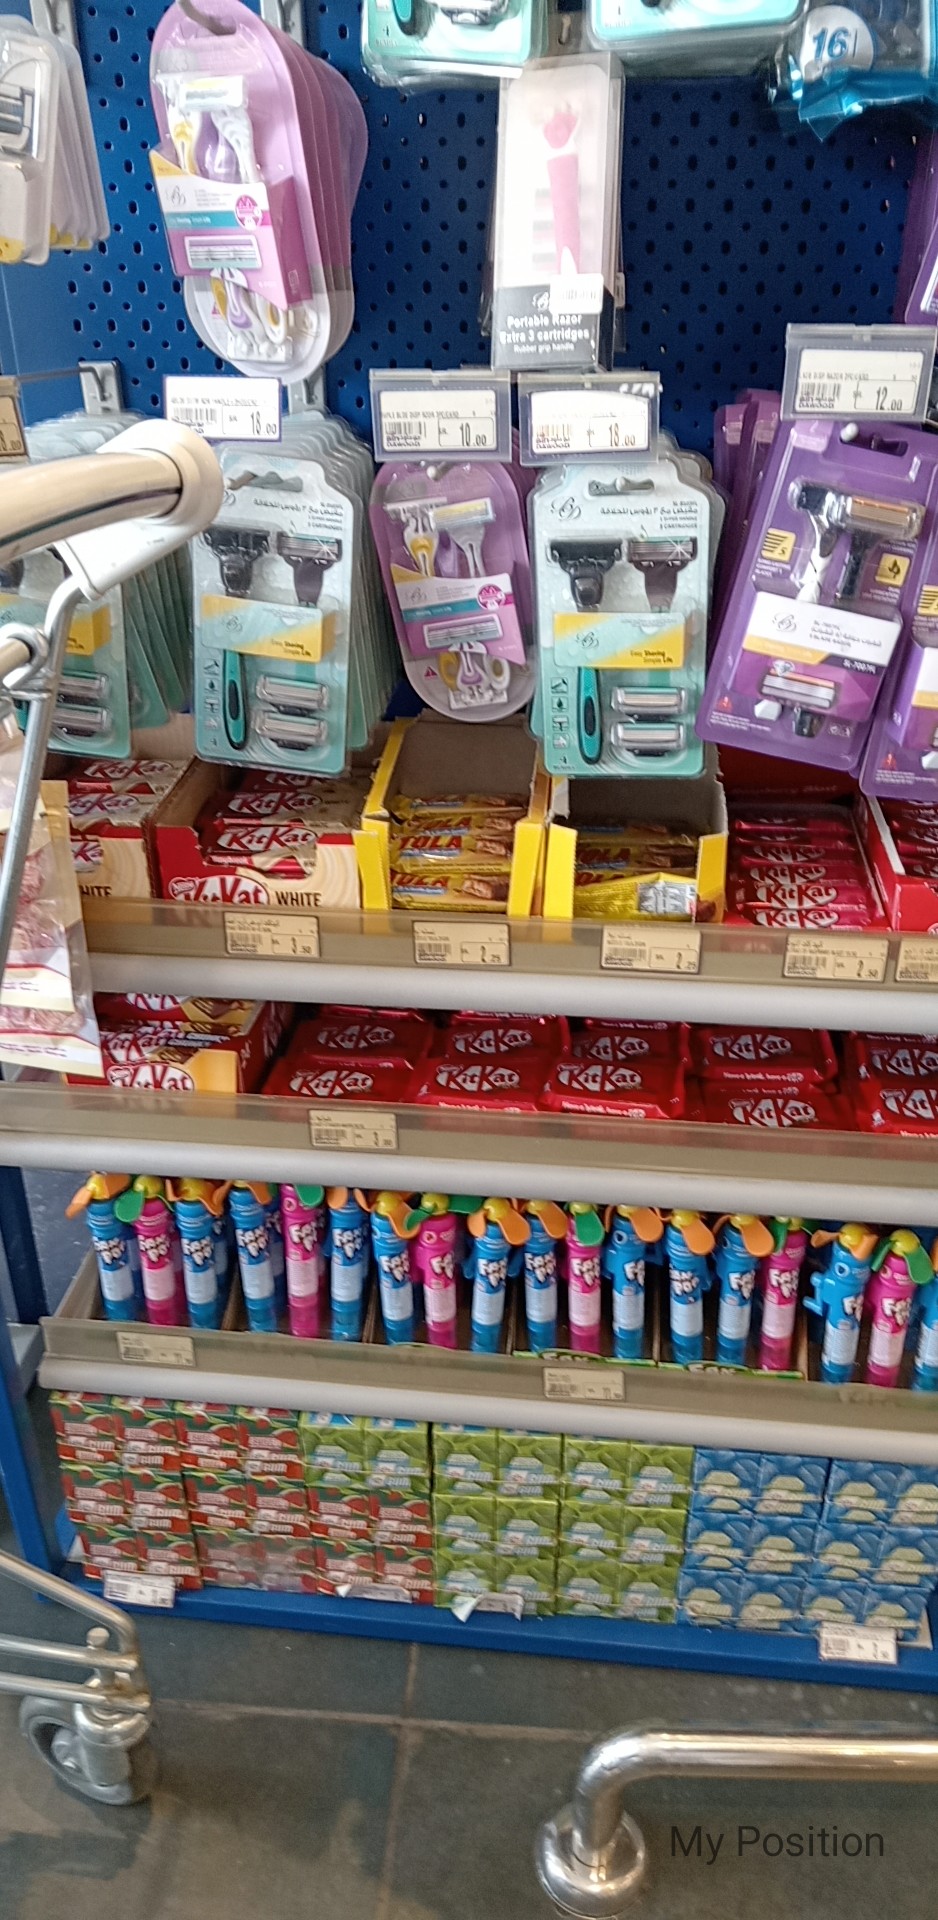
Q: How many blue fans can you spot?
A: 12